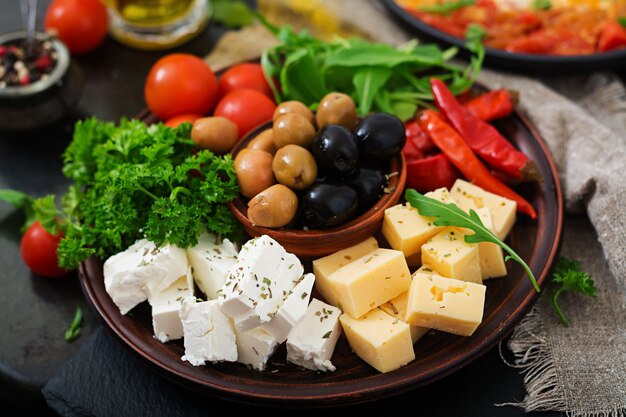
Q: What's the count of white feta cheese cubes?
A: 8